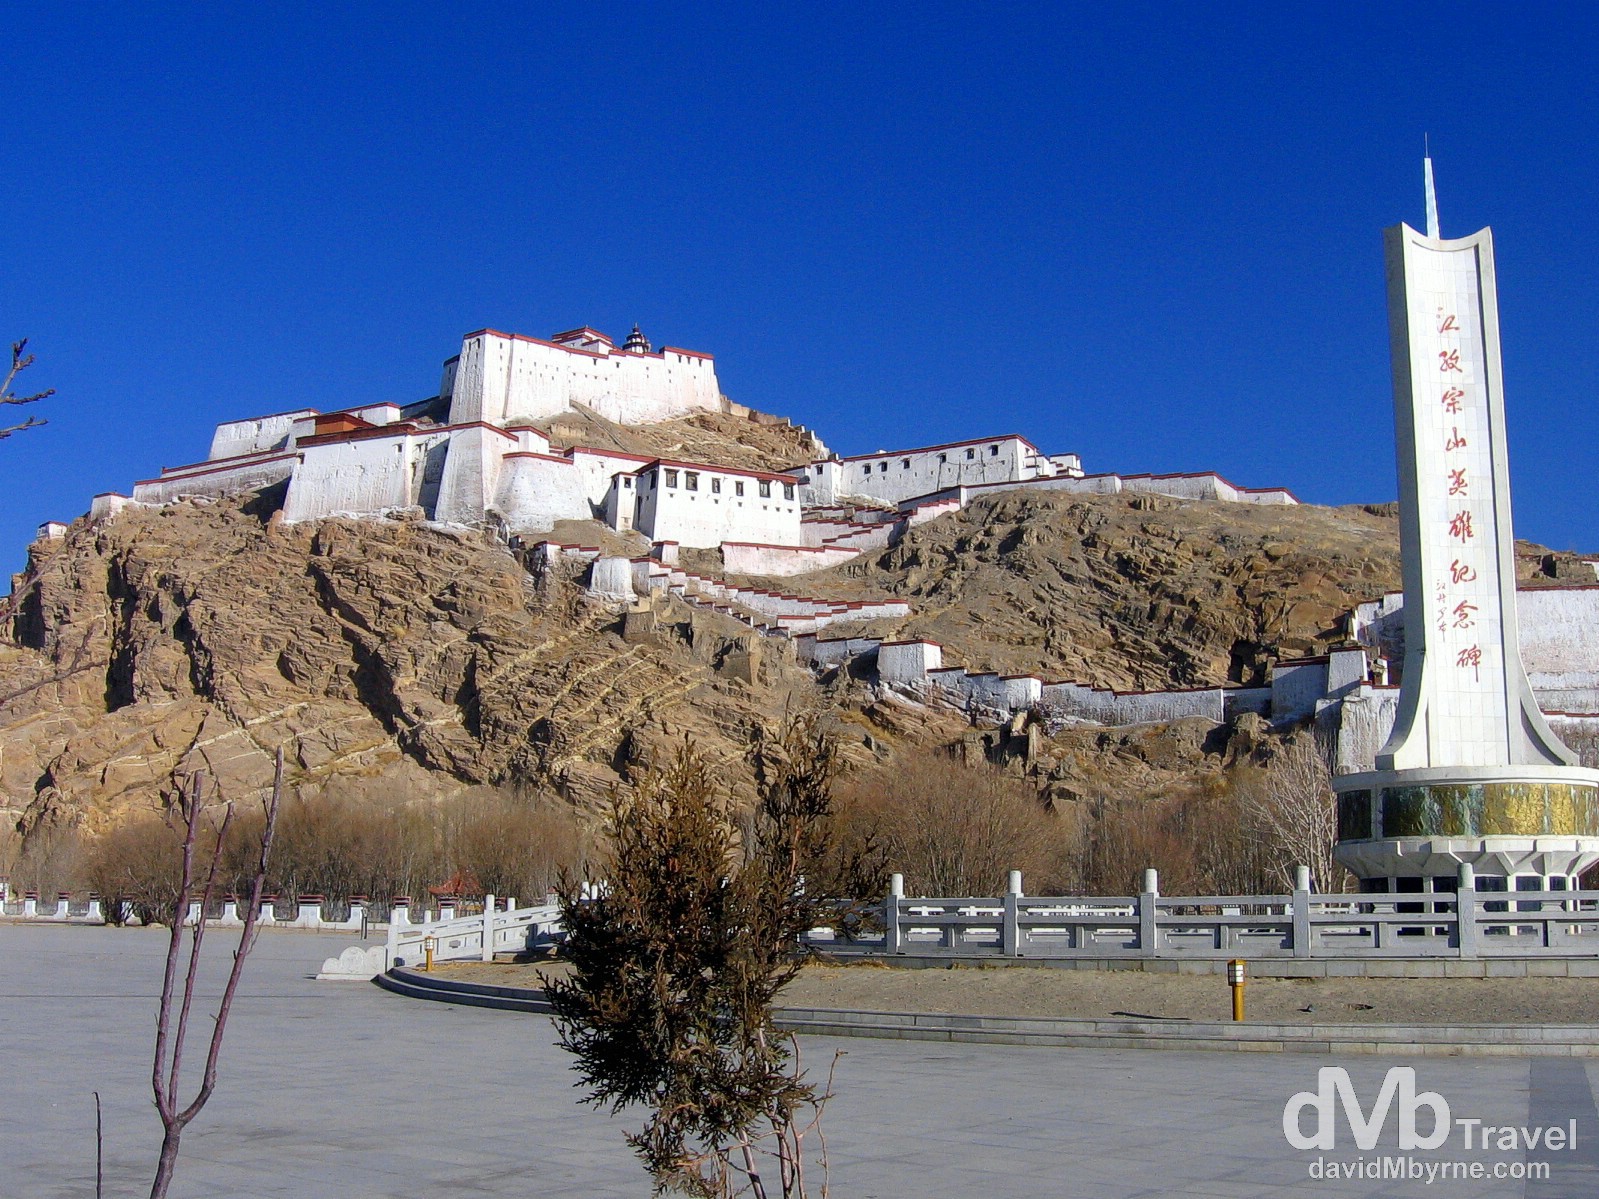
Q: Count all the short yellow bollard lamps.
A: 2